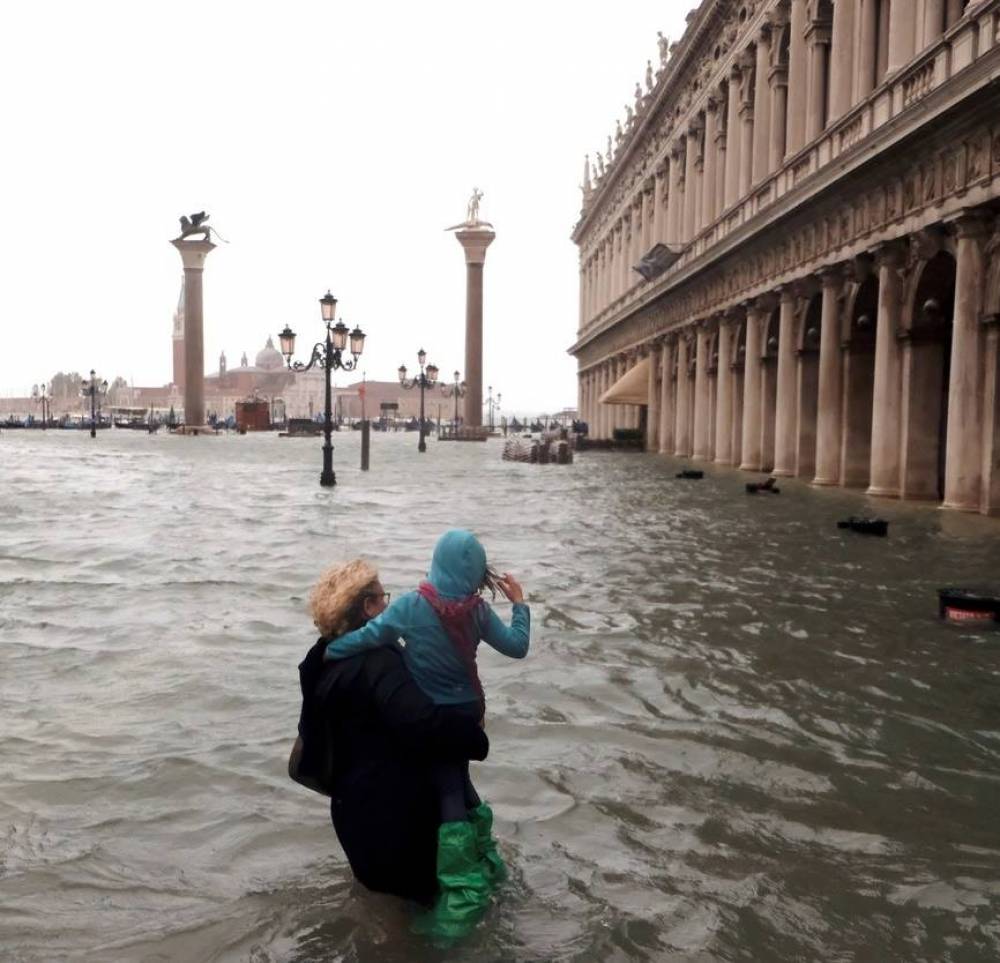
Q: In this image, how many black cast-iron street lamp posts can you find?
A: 6